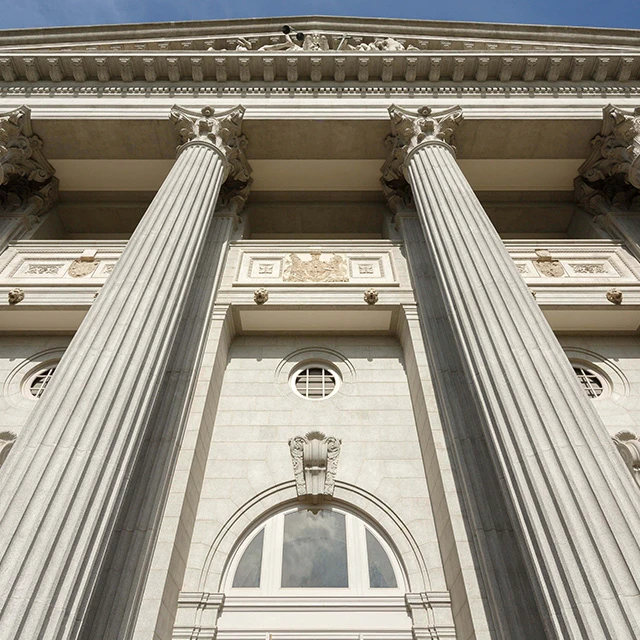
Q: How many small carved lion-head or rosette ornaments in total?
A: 4